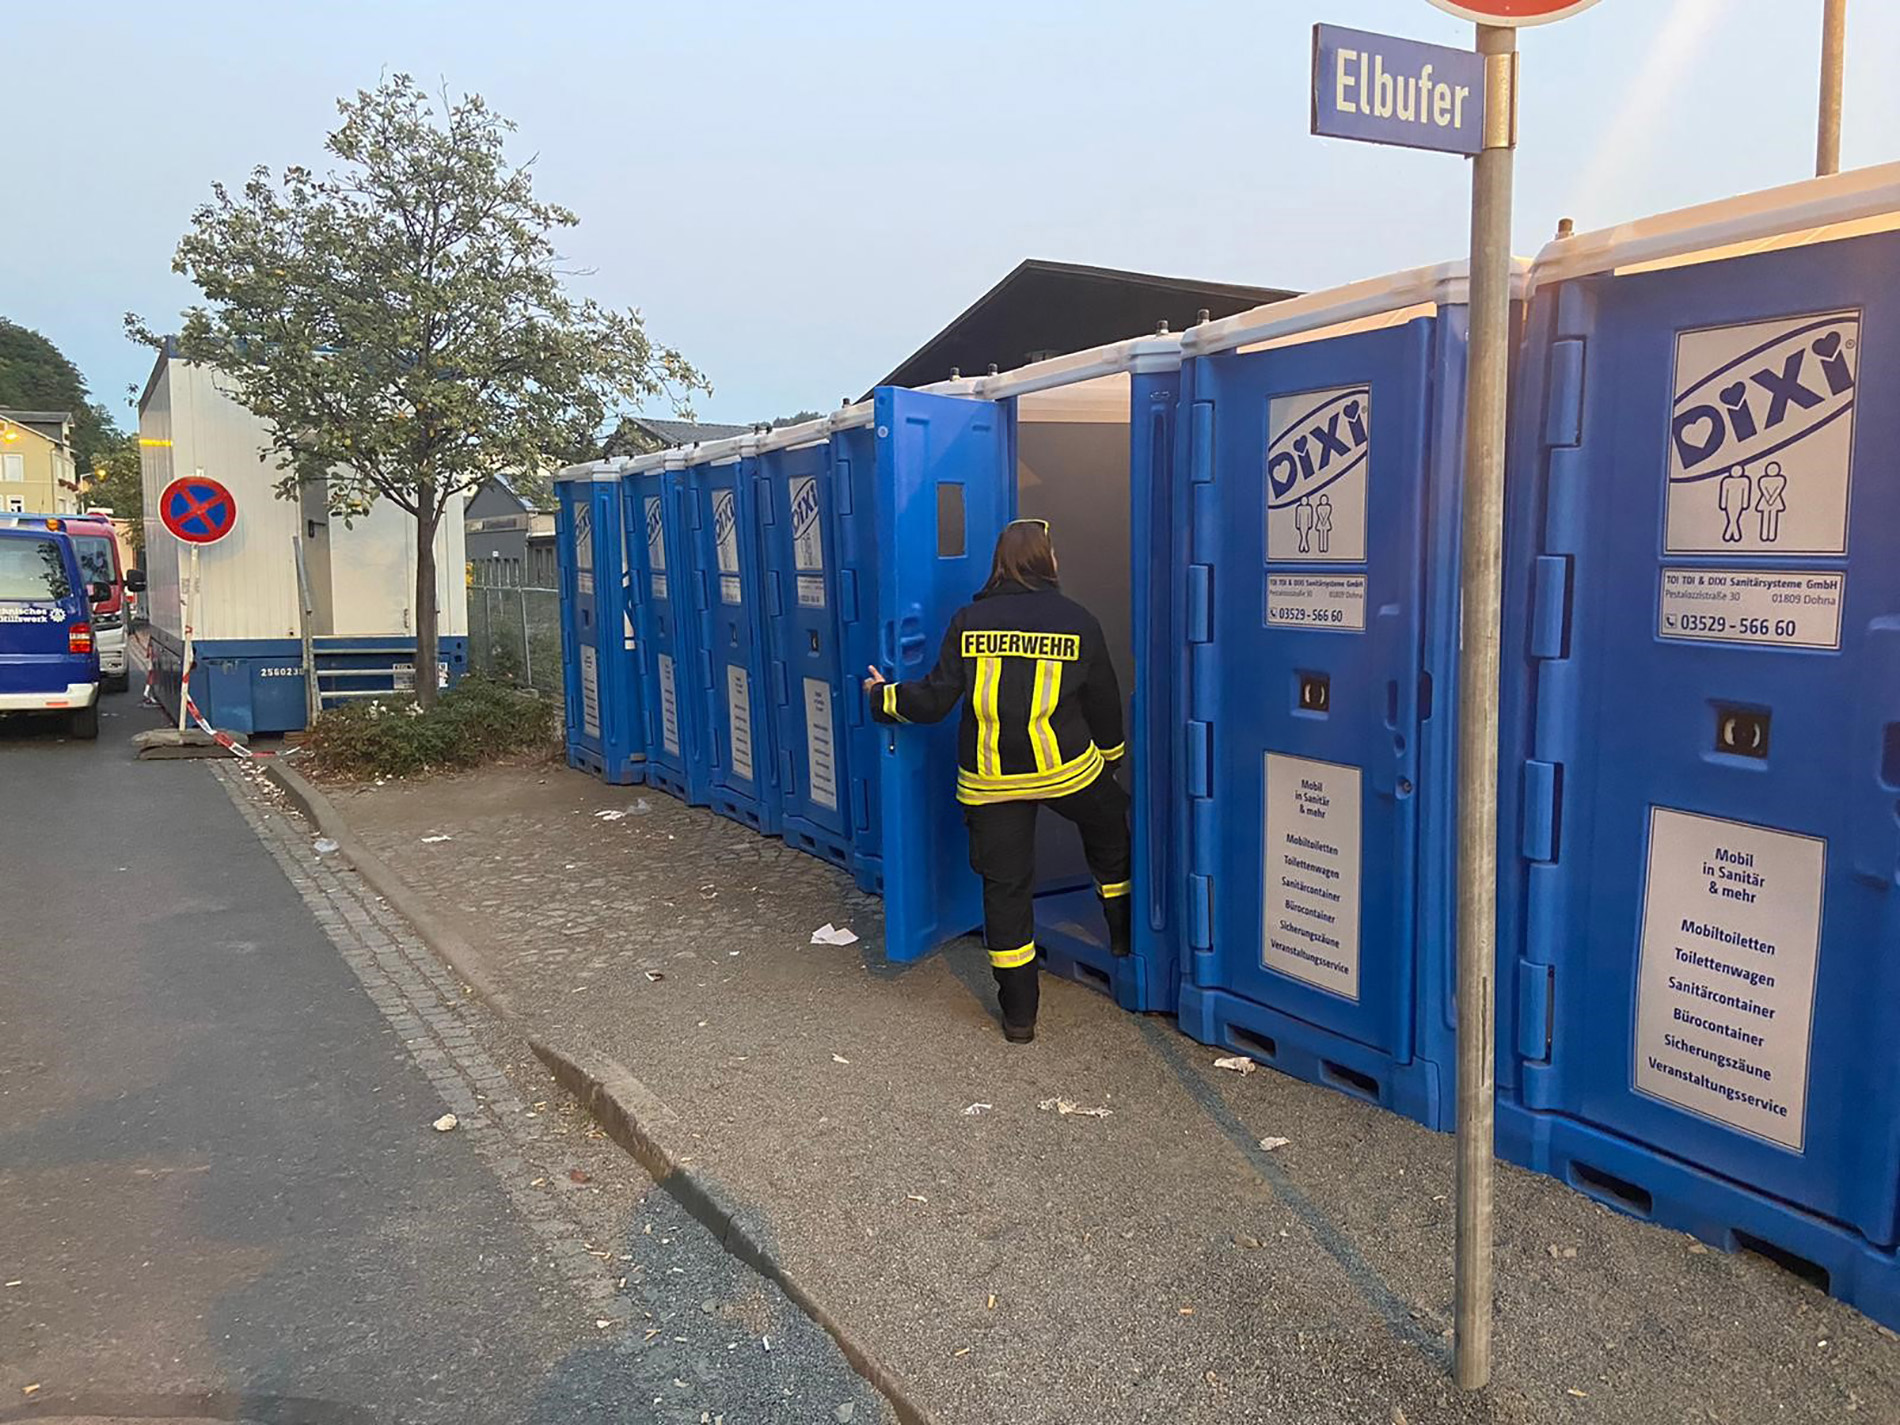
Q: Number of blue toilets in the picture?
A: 8